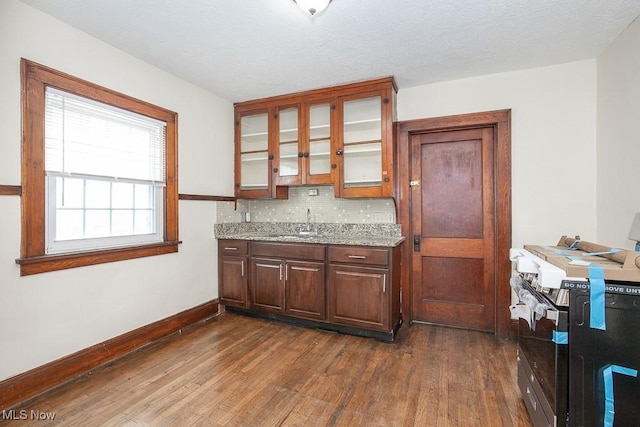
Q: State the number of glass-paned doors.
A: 4